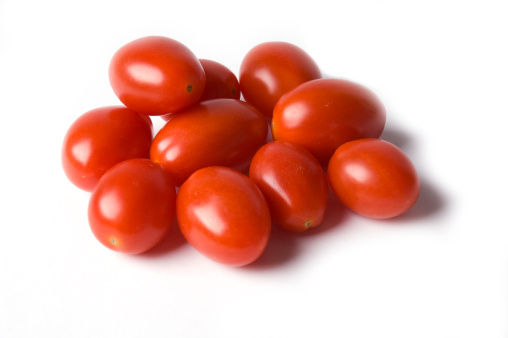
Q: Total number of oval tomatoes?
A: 10